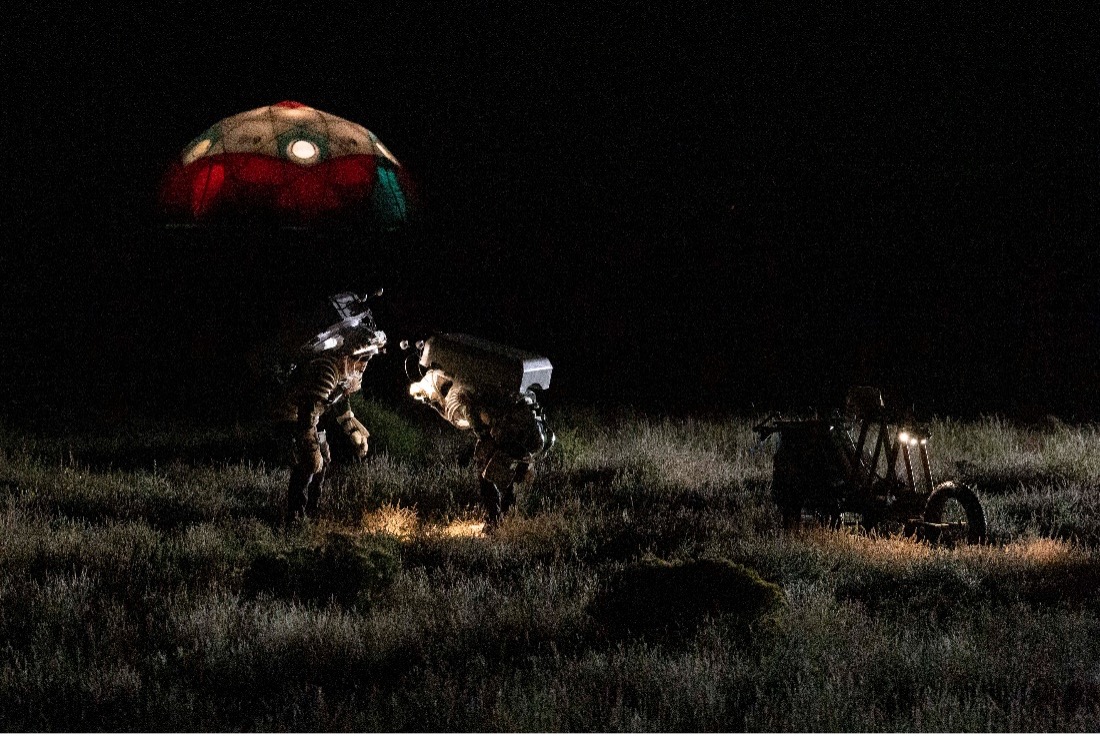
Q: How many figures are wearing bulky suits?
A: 2